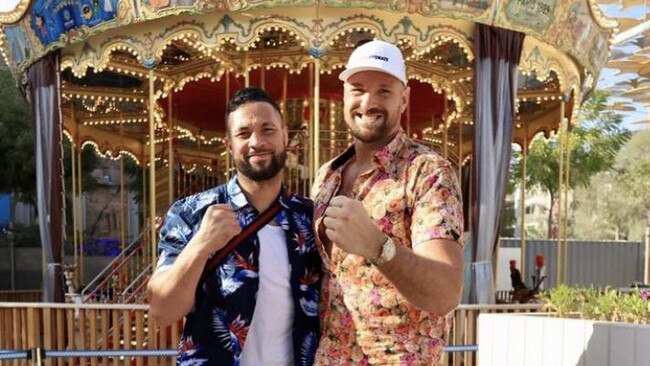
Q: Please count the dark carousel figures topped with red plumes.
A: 2